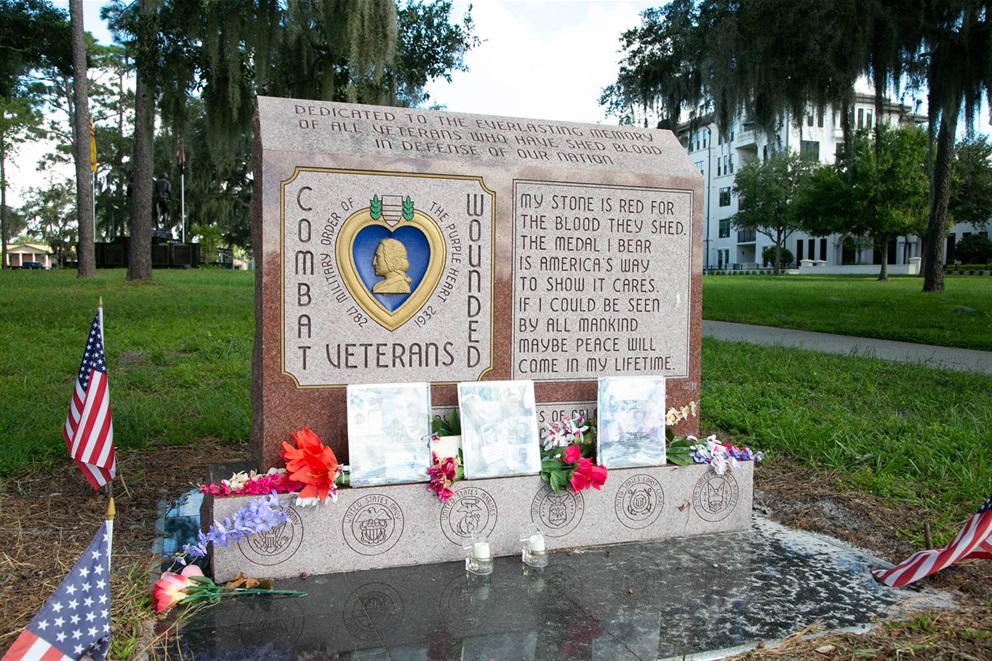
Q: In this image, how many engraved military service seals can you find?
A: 6